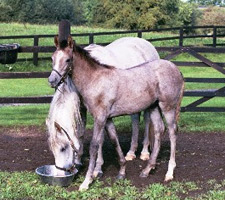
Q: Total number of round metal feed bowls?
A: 1